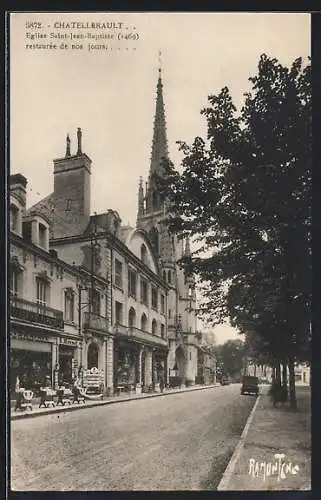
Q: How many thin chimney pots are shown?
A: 2